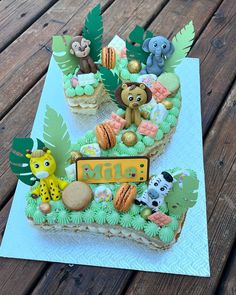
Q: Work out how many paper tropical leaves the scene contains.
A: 8